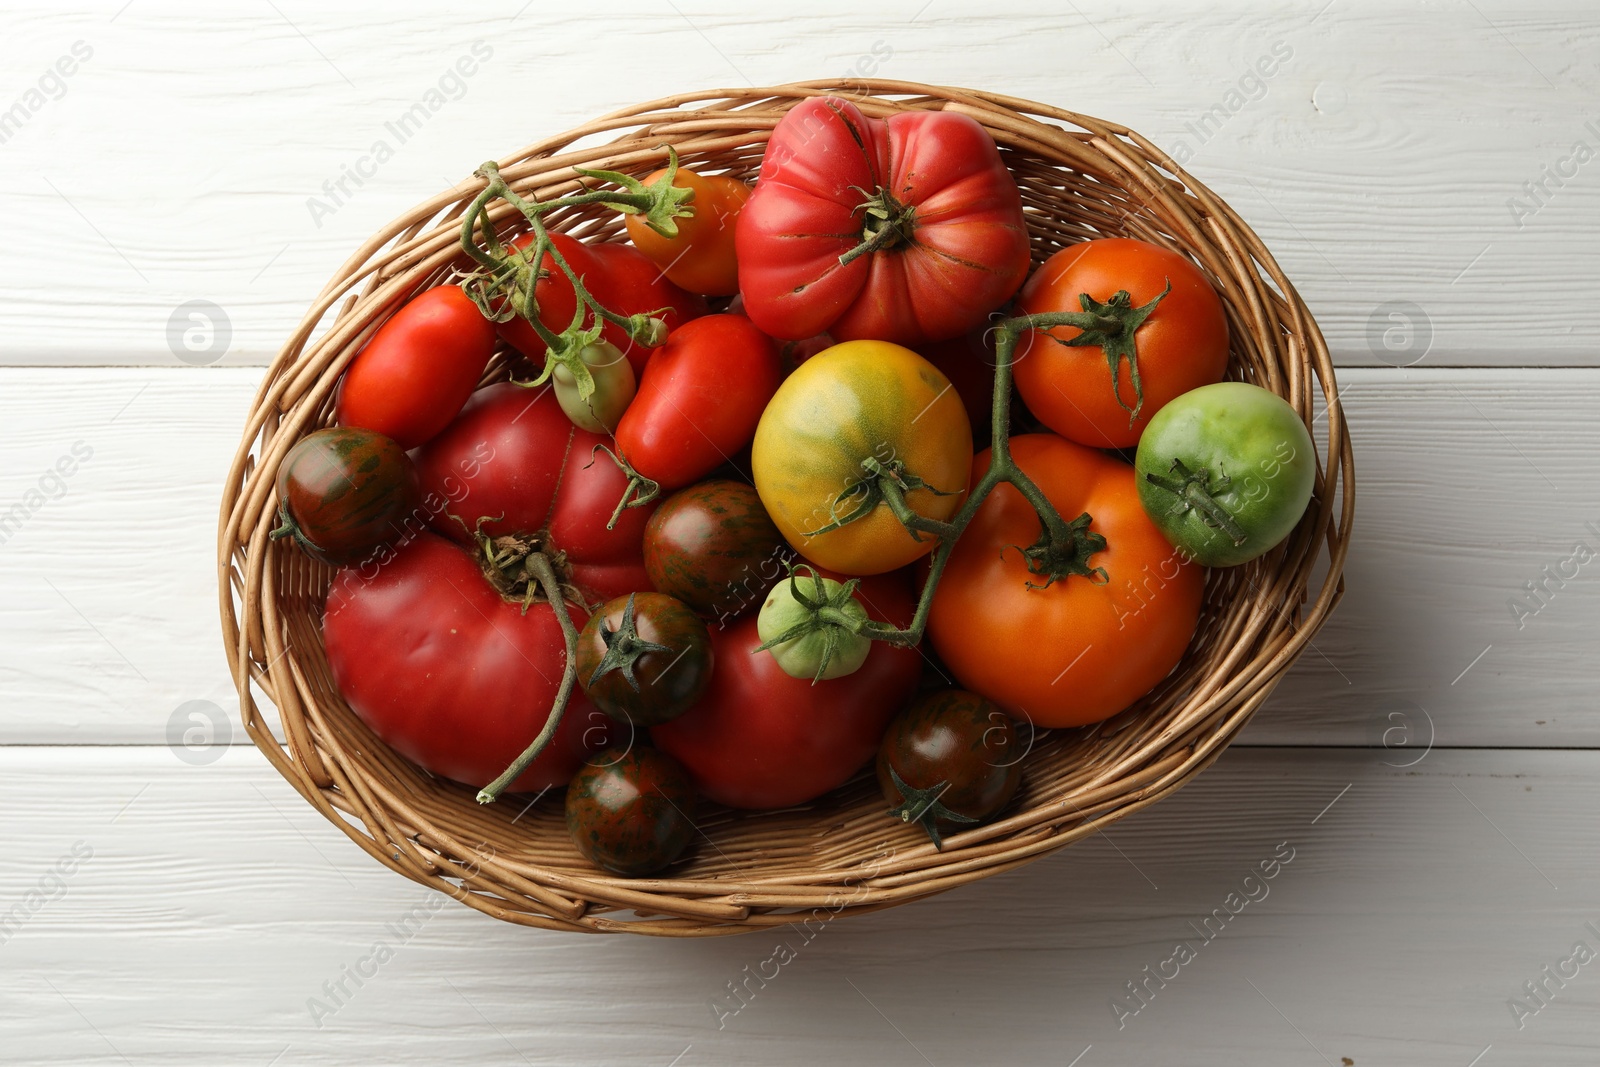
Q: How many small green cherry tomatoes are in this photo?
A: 2